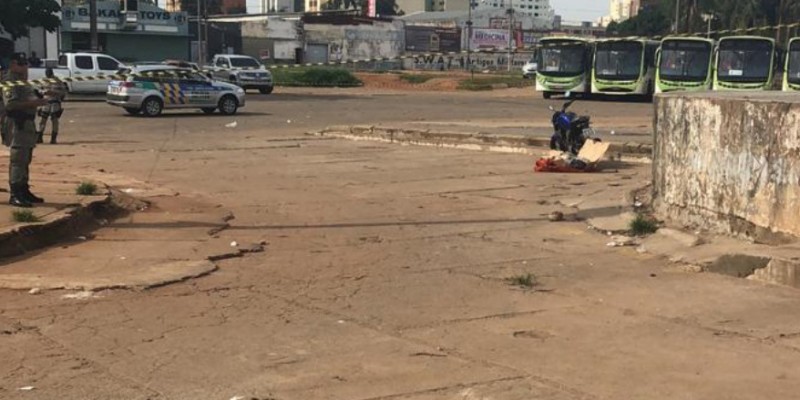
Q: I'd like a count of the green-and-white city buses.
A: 5